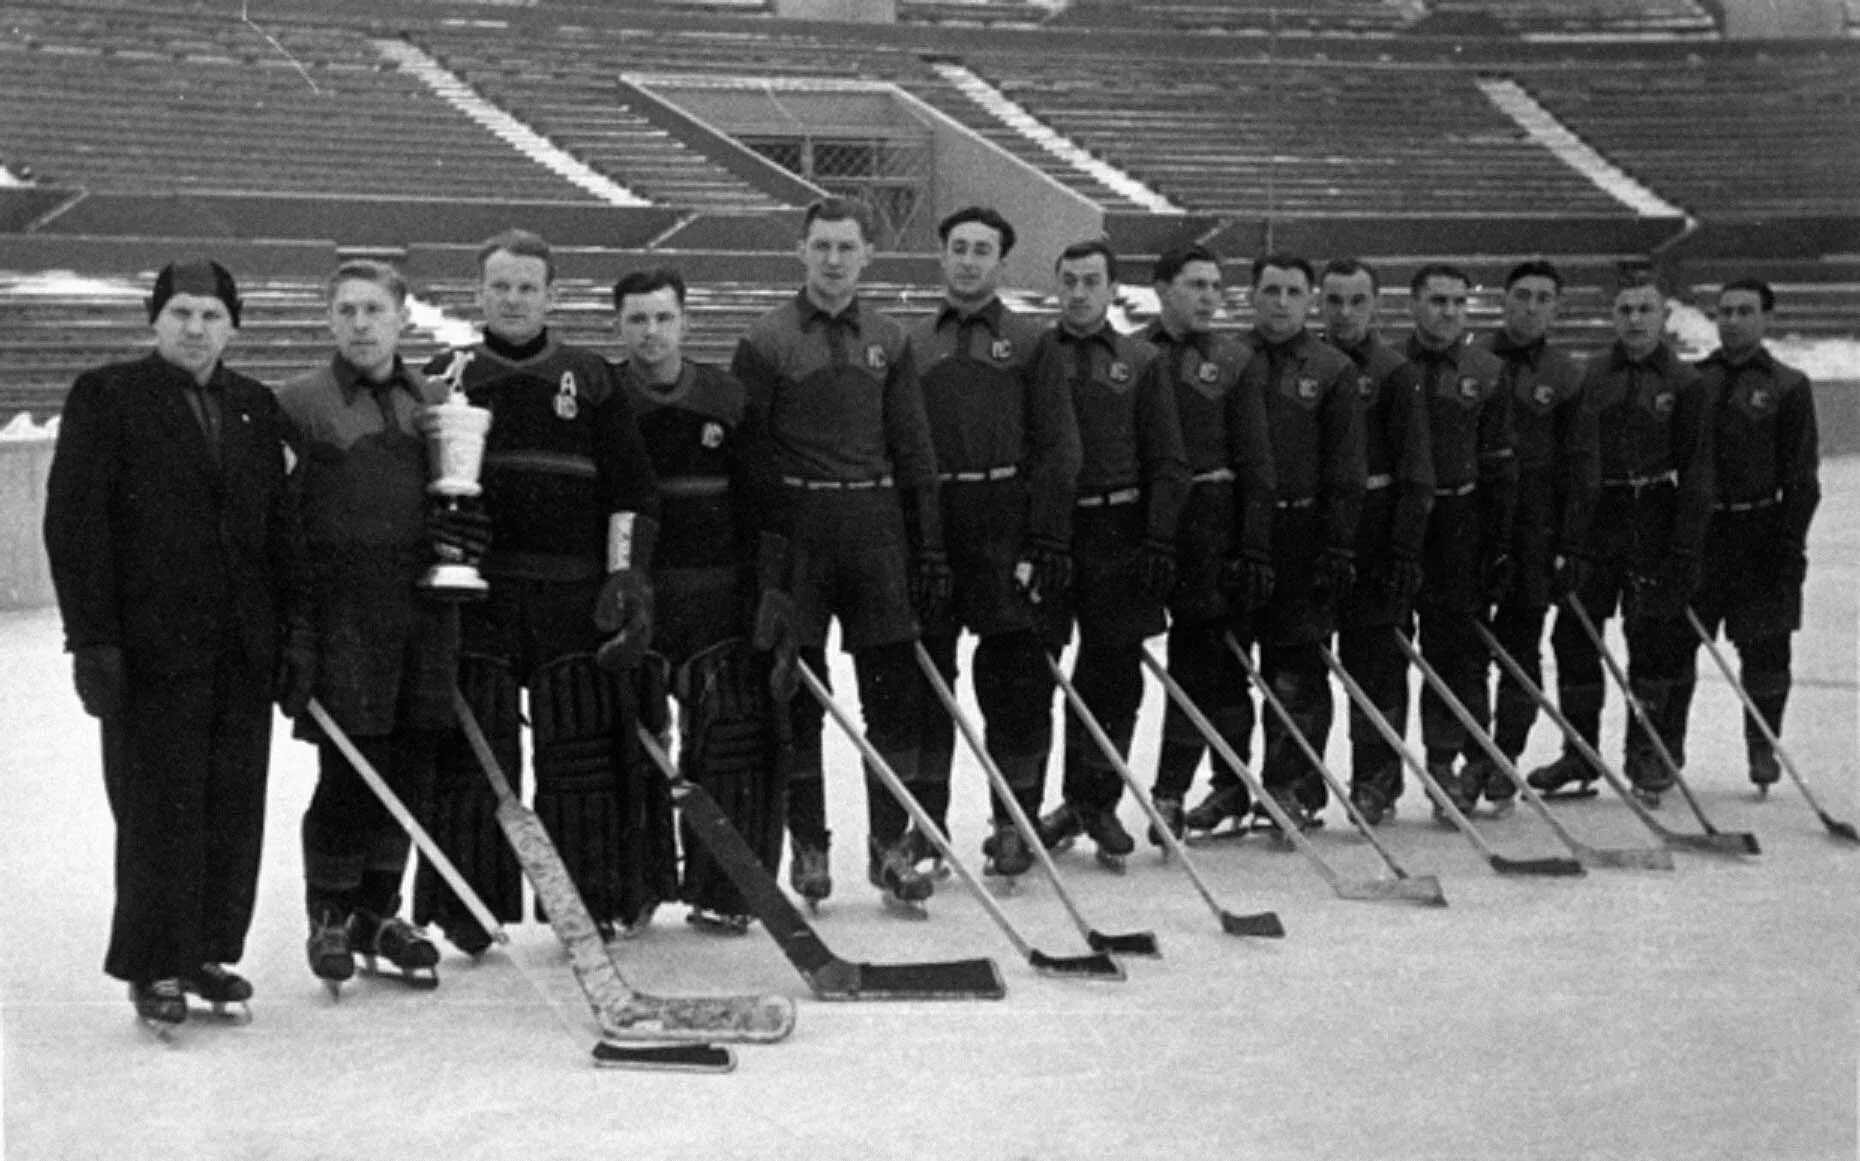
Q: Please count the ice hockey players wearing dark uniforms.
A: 13